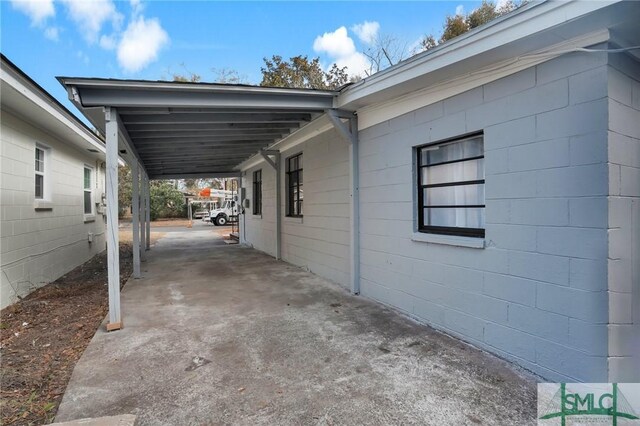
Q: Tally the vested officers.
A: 0